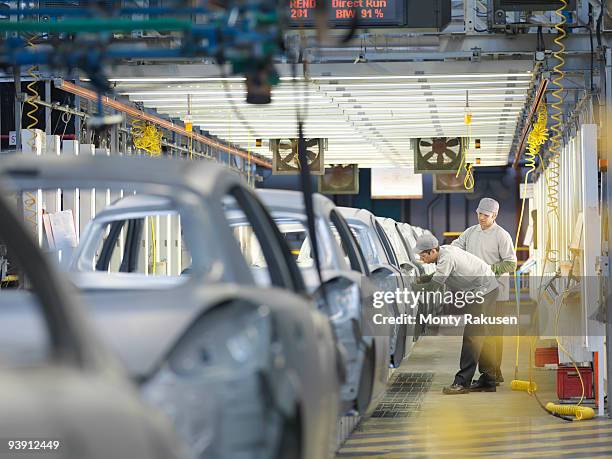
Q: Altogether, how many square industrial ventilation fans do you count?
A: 4